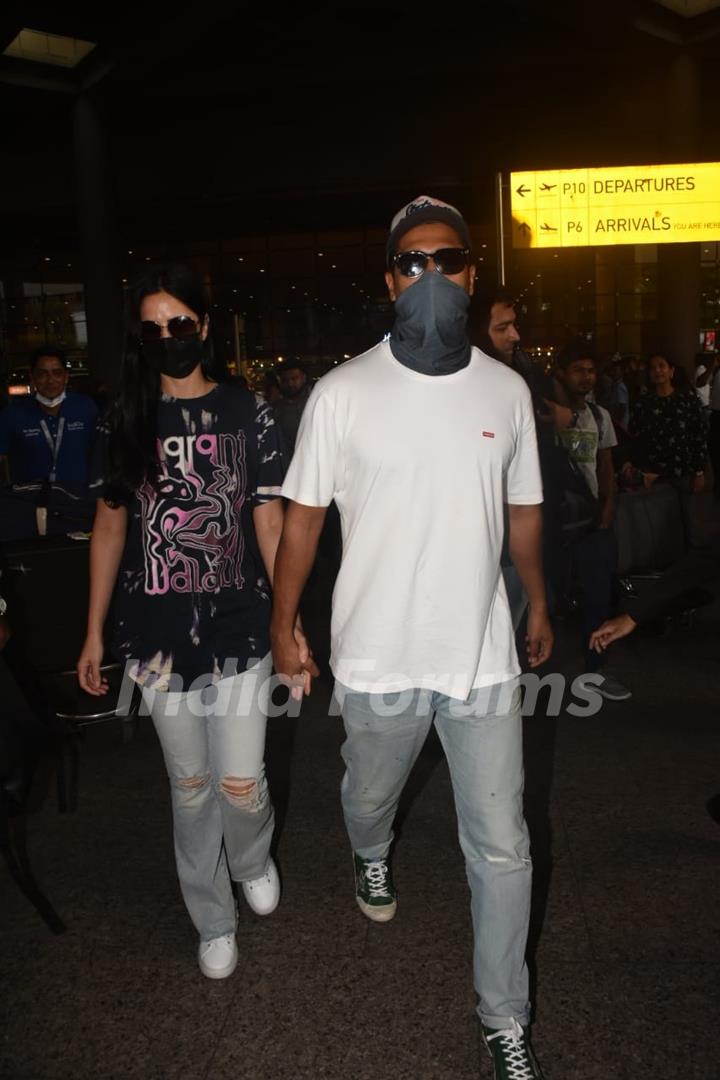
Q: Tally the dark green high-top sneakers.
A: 2